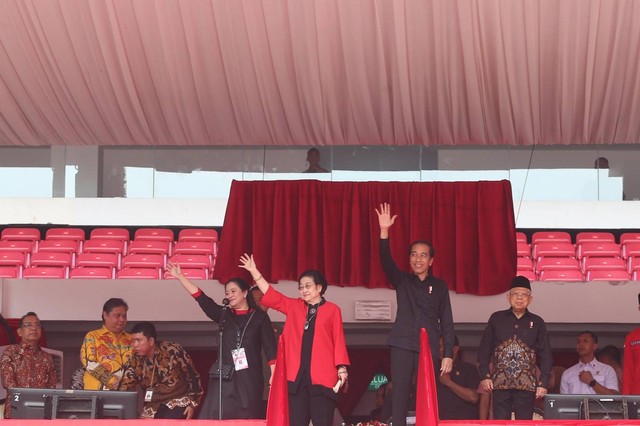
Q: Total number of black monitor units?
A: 2